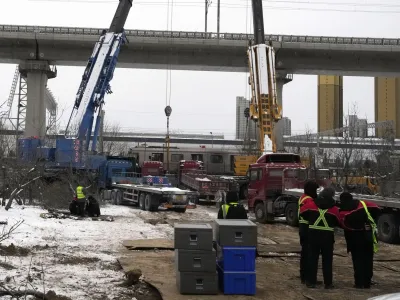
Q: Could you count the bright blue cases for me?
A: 2